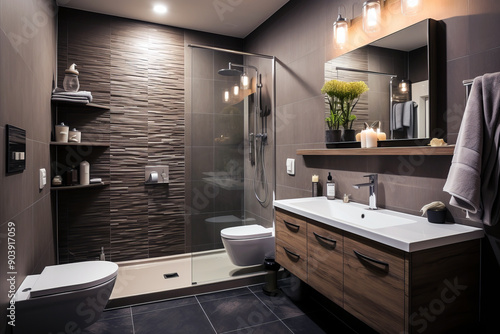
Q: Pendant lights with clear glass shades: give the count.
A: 3